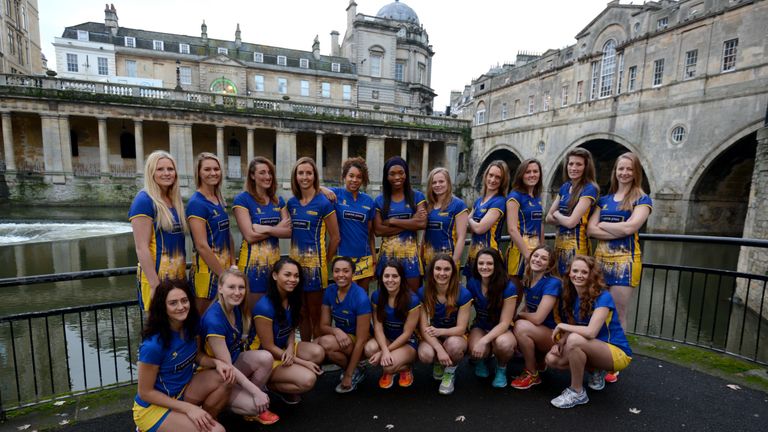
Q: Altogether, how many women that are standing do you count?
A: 11